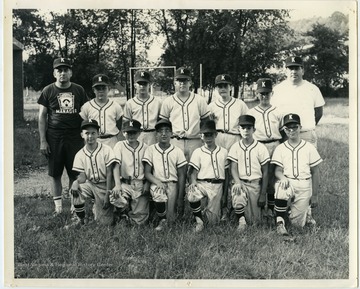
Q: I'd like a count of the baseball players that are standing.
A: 5